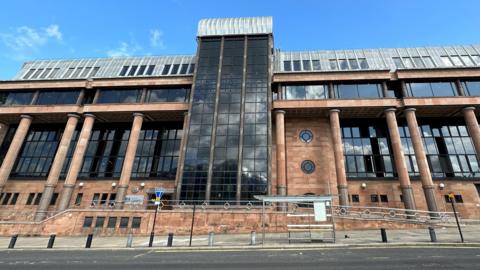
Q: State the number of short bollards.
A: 9